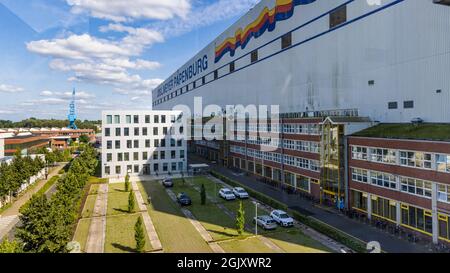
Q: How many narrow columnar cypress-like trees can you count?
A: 5